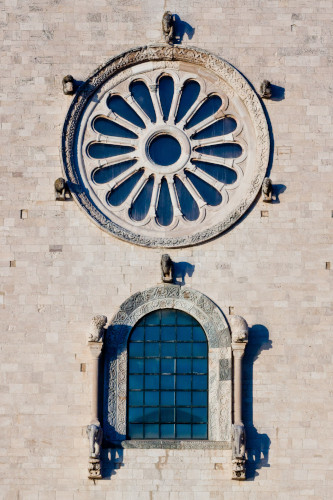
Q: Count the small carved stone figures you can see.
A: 10